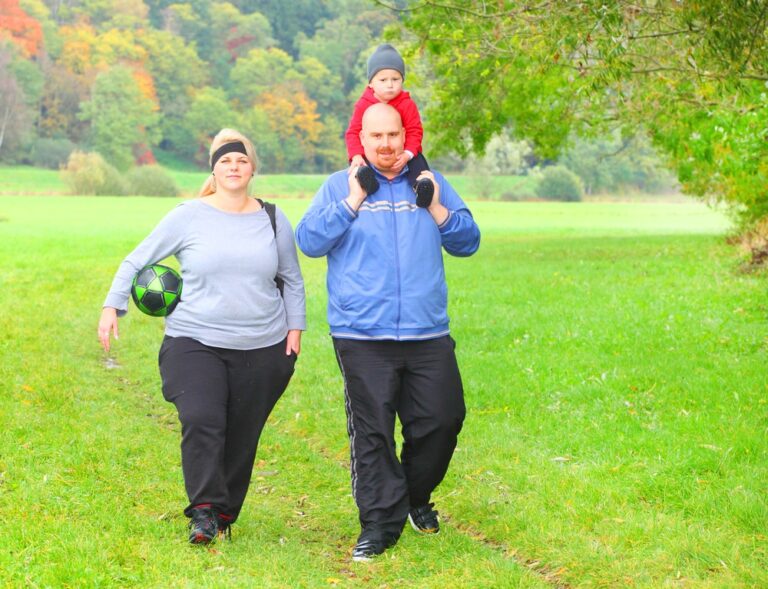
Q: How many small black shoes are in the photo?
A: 2